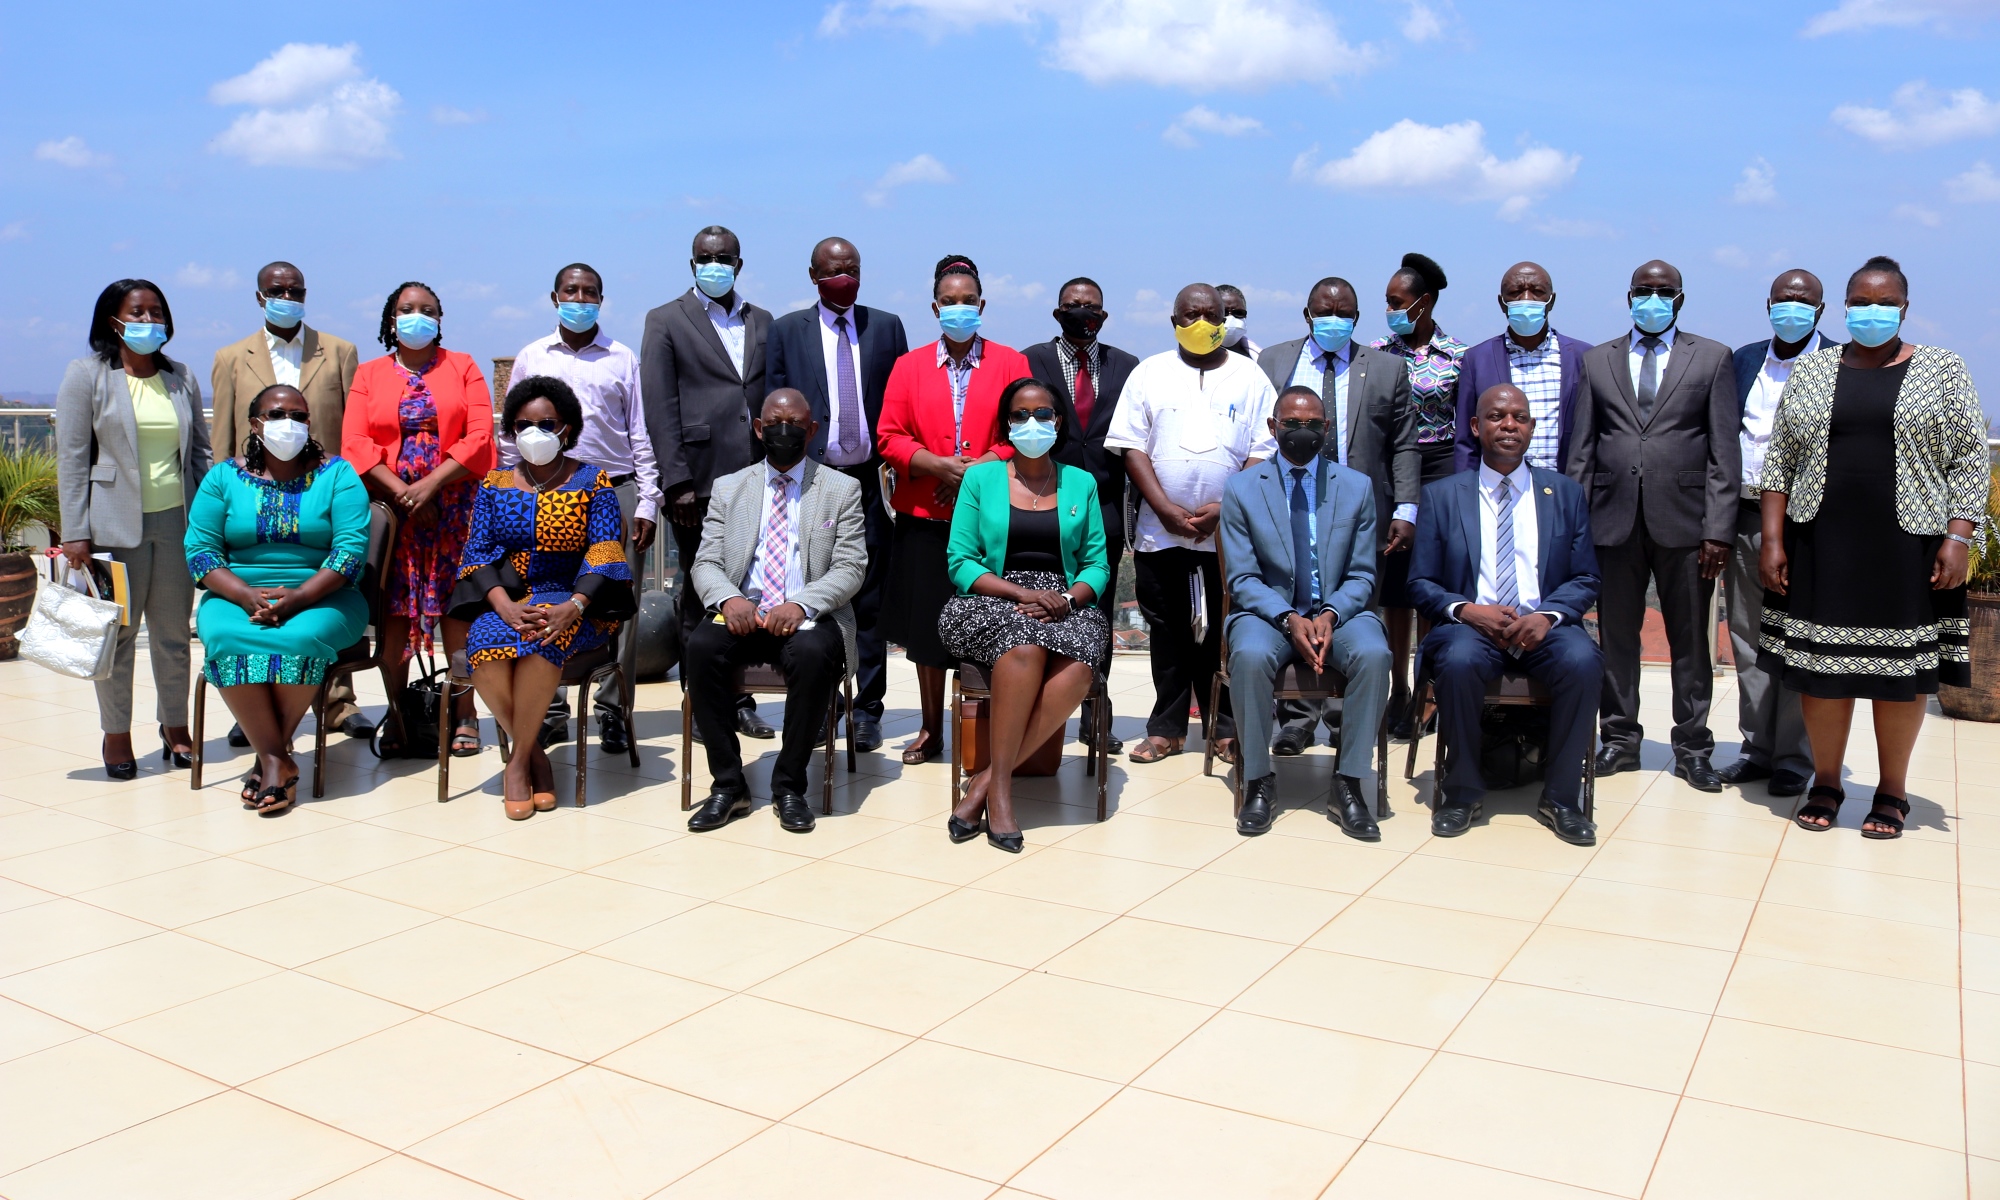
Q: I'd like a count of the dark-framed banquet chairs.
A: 6